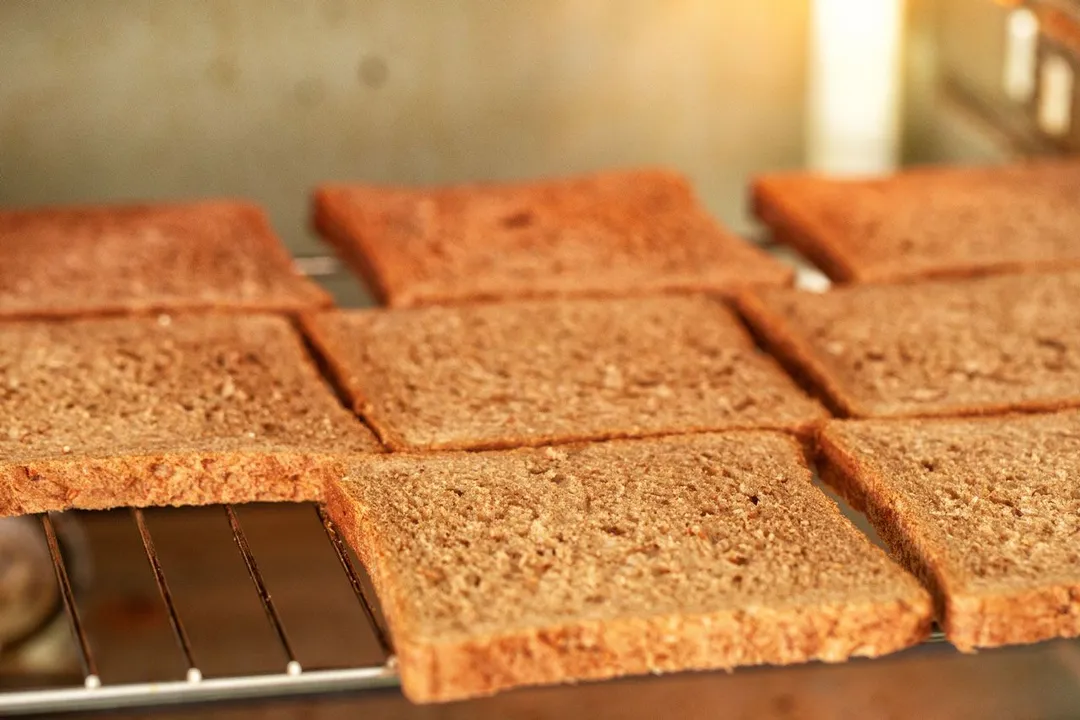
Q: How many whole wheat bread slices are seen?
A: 8